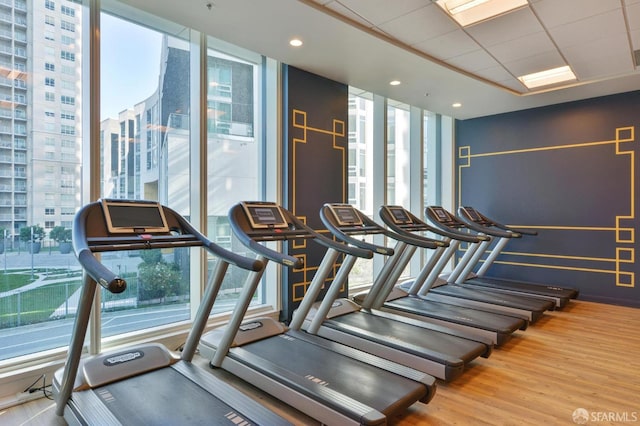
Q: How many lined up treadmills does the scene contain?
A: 6